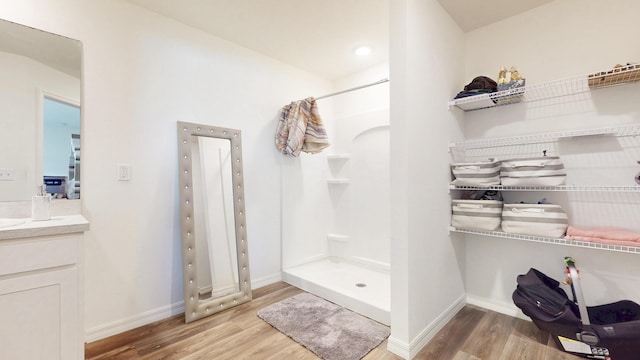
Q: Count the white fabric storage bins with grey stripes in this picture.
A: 4